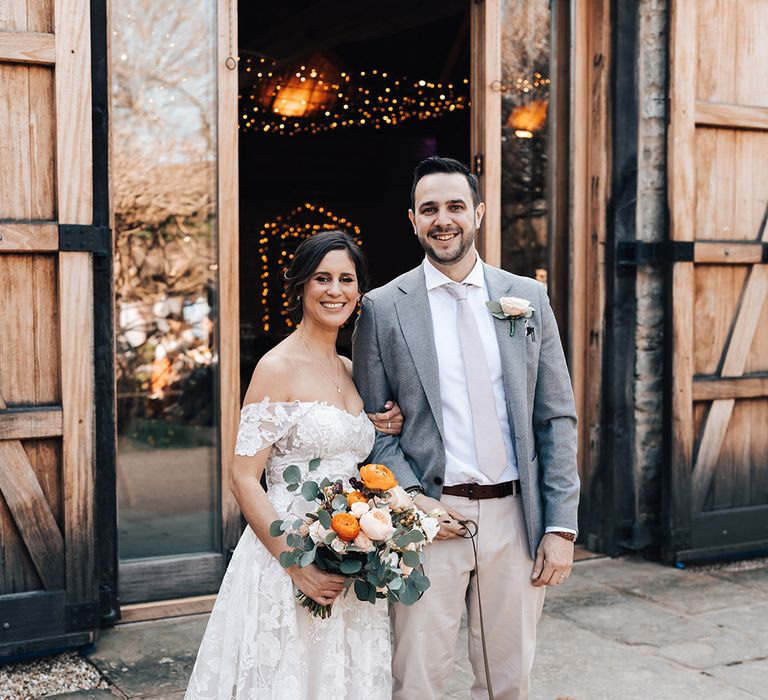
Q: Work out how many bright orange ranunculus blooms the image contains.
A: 3